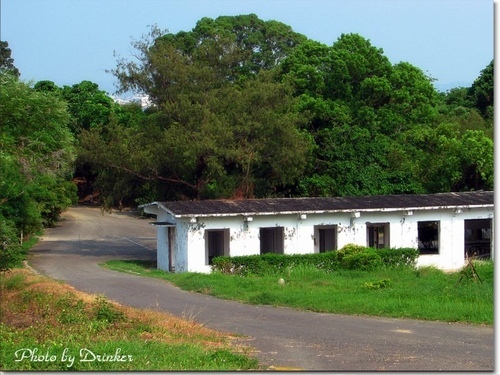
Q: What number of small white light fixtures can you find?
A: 6